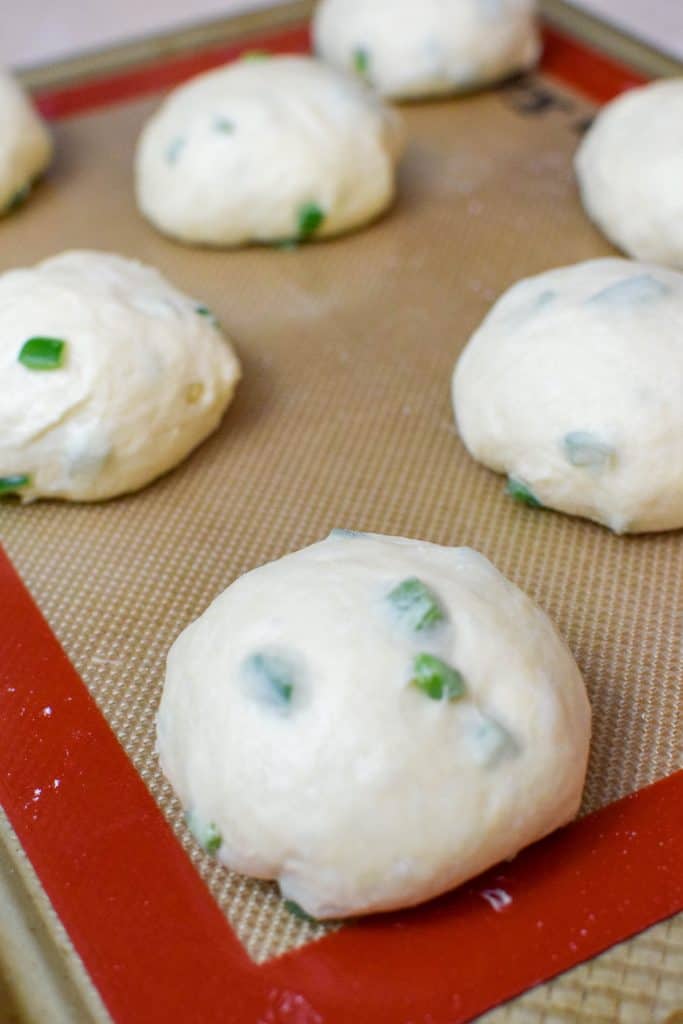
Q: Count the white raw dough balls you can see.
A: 7